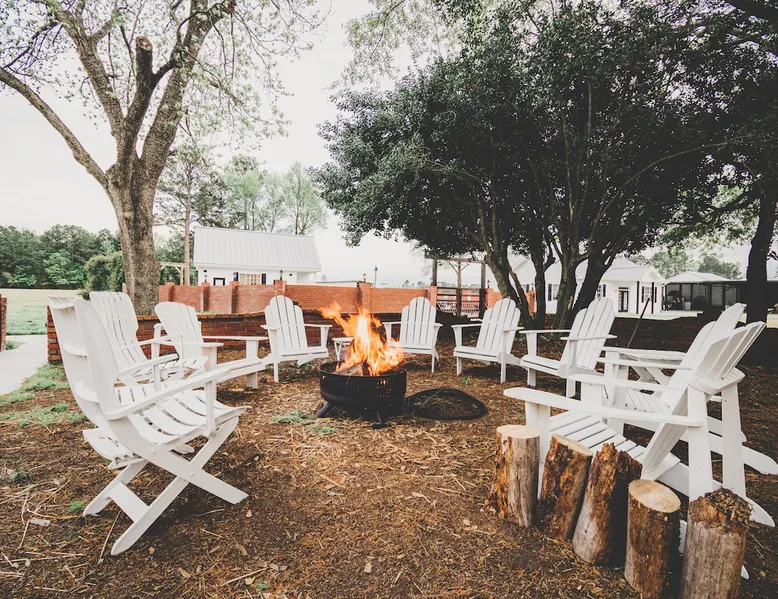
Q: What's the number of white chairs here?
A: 9